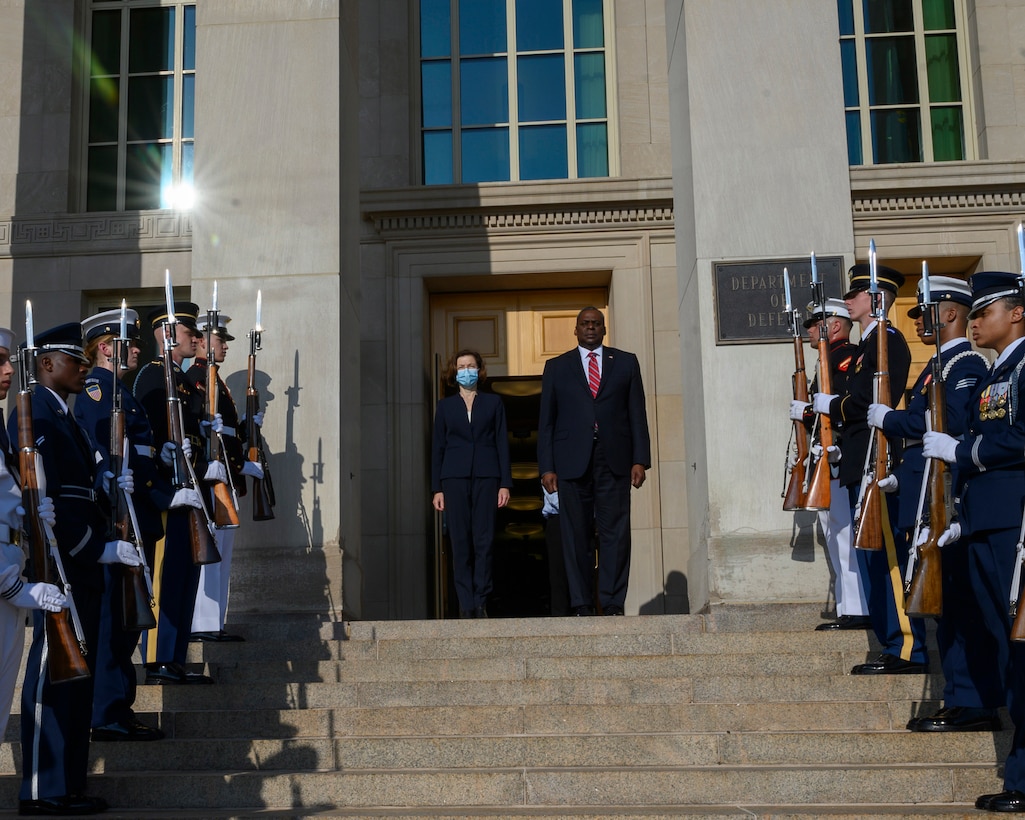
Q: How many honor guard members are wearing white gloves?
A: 9